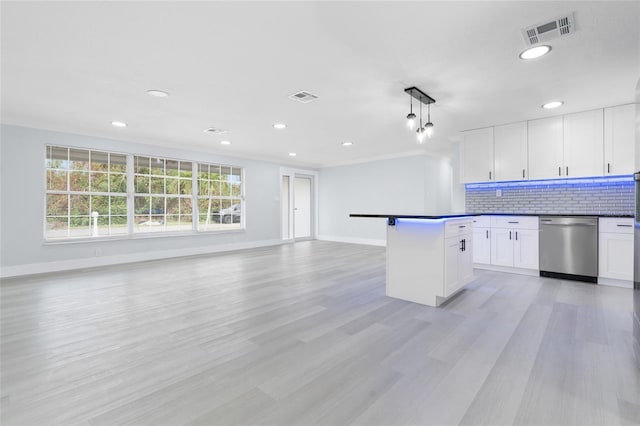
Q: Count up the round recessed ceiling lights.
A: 8